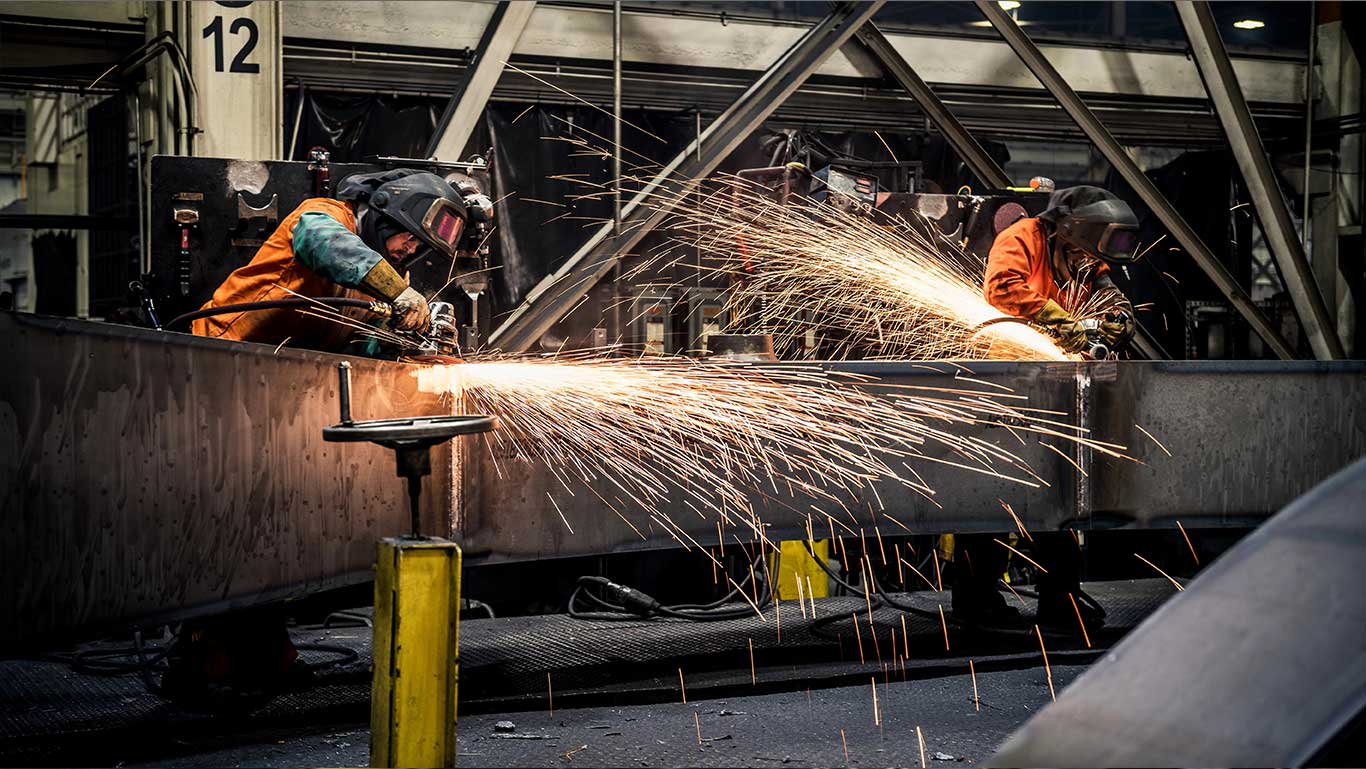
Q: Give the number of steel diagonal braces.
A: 5